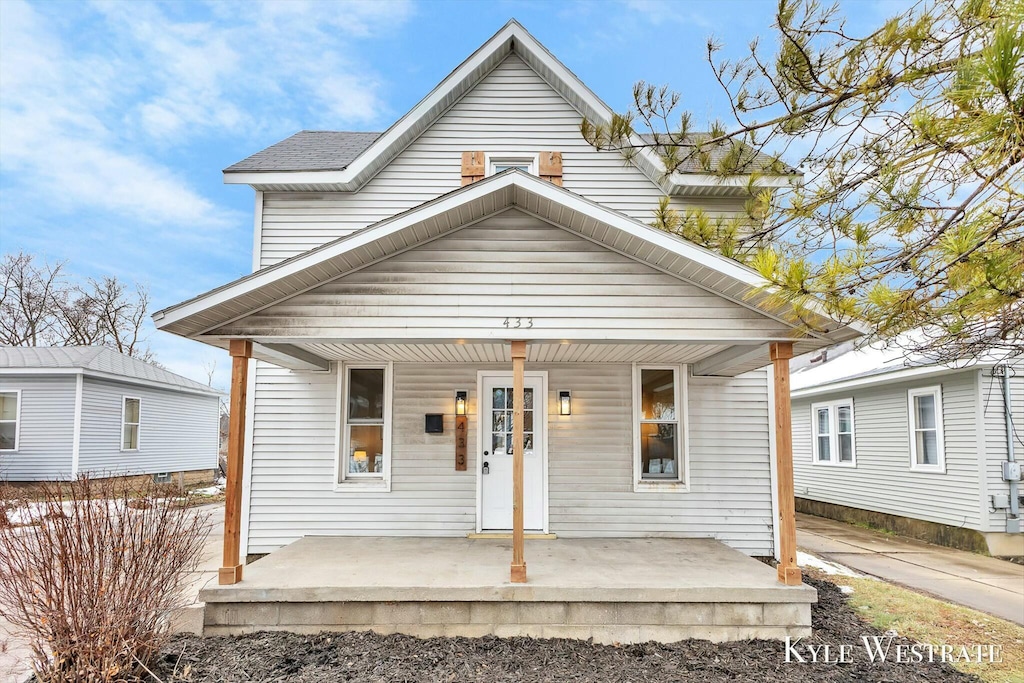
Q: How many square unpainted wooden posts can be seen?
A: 3